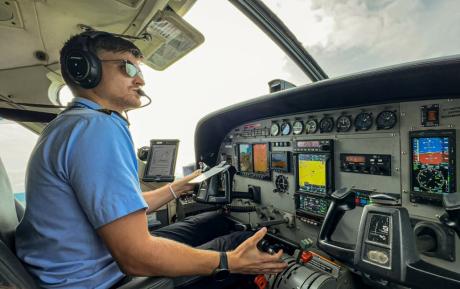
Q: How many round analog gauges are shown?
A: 9